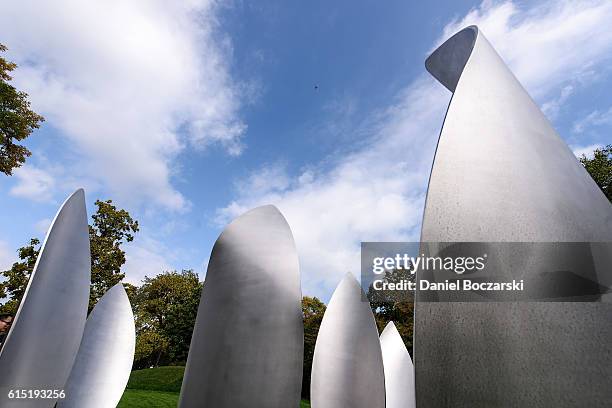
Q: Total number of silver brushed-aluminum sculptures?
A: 6